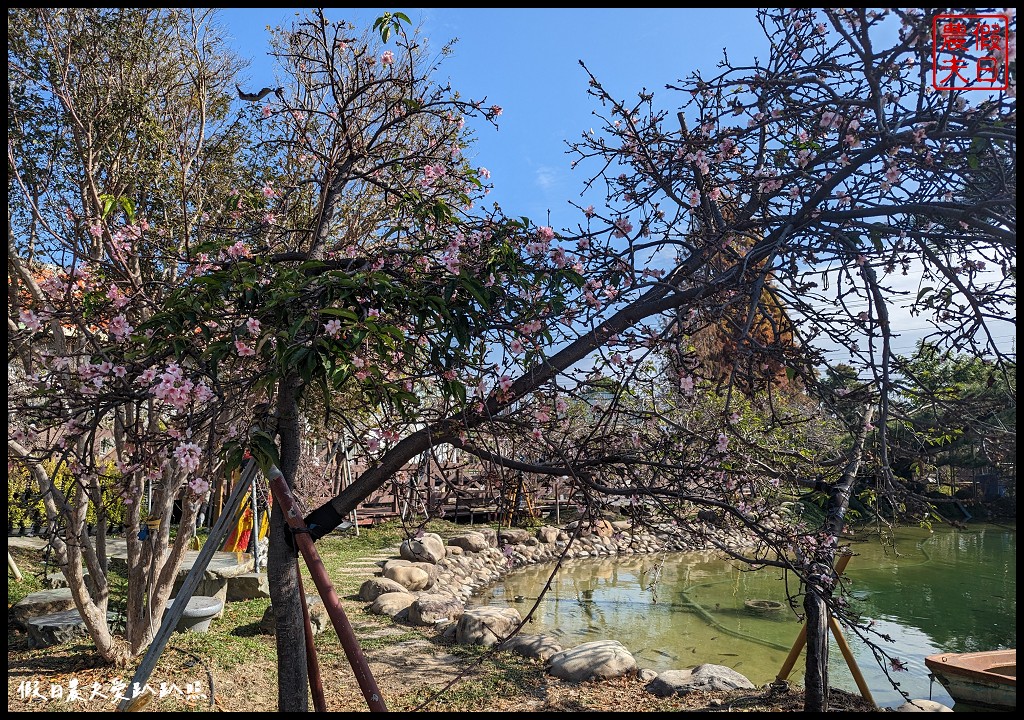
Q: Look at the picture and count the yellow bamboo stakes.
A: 2